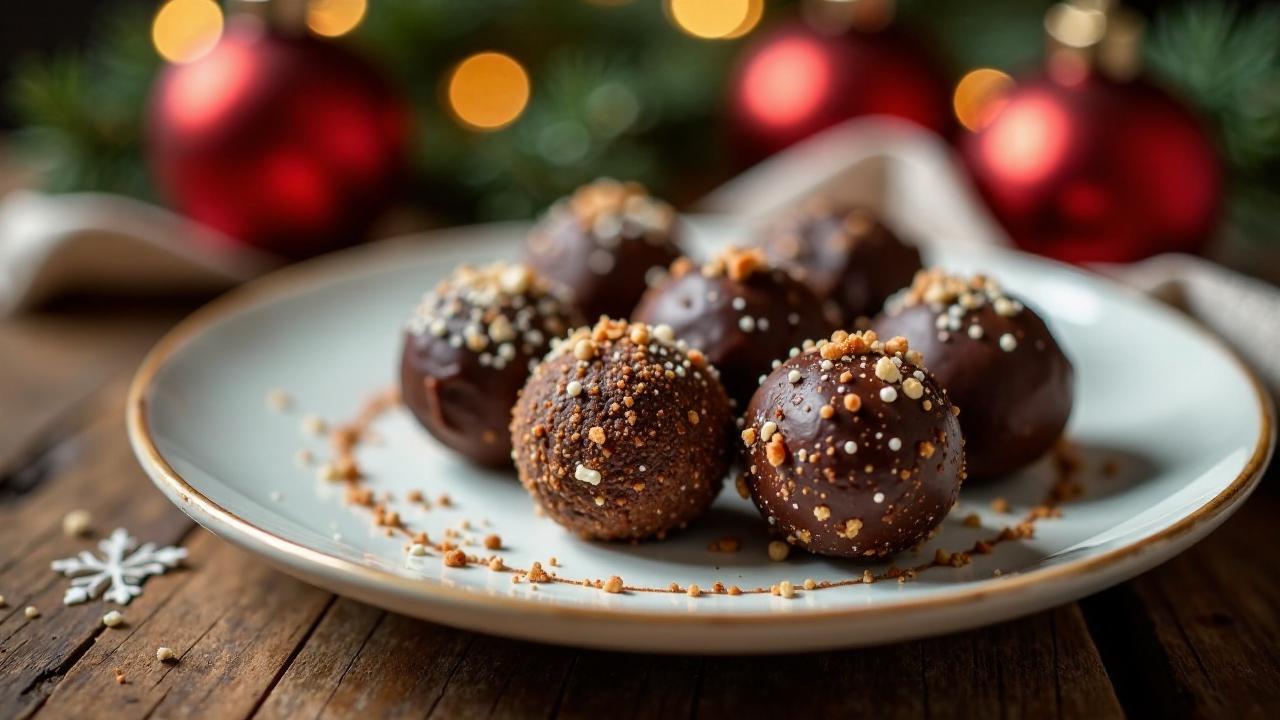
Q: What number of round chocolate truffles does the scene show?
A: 7